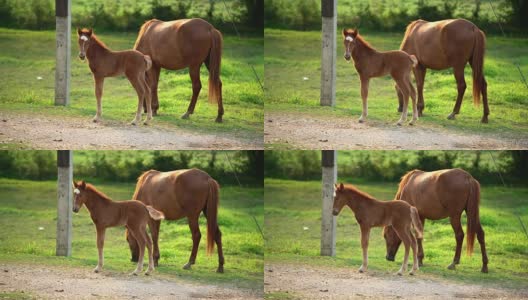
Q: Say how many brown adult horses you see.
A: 4